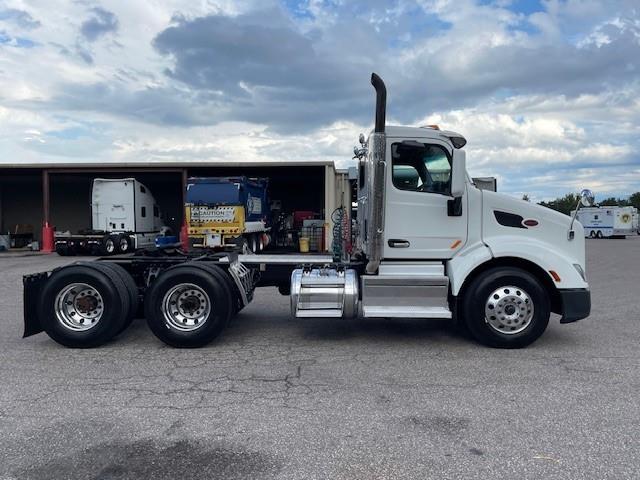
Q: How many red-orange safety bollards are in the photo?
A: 2